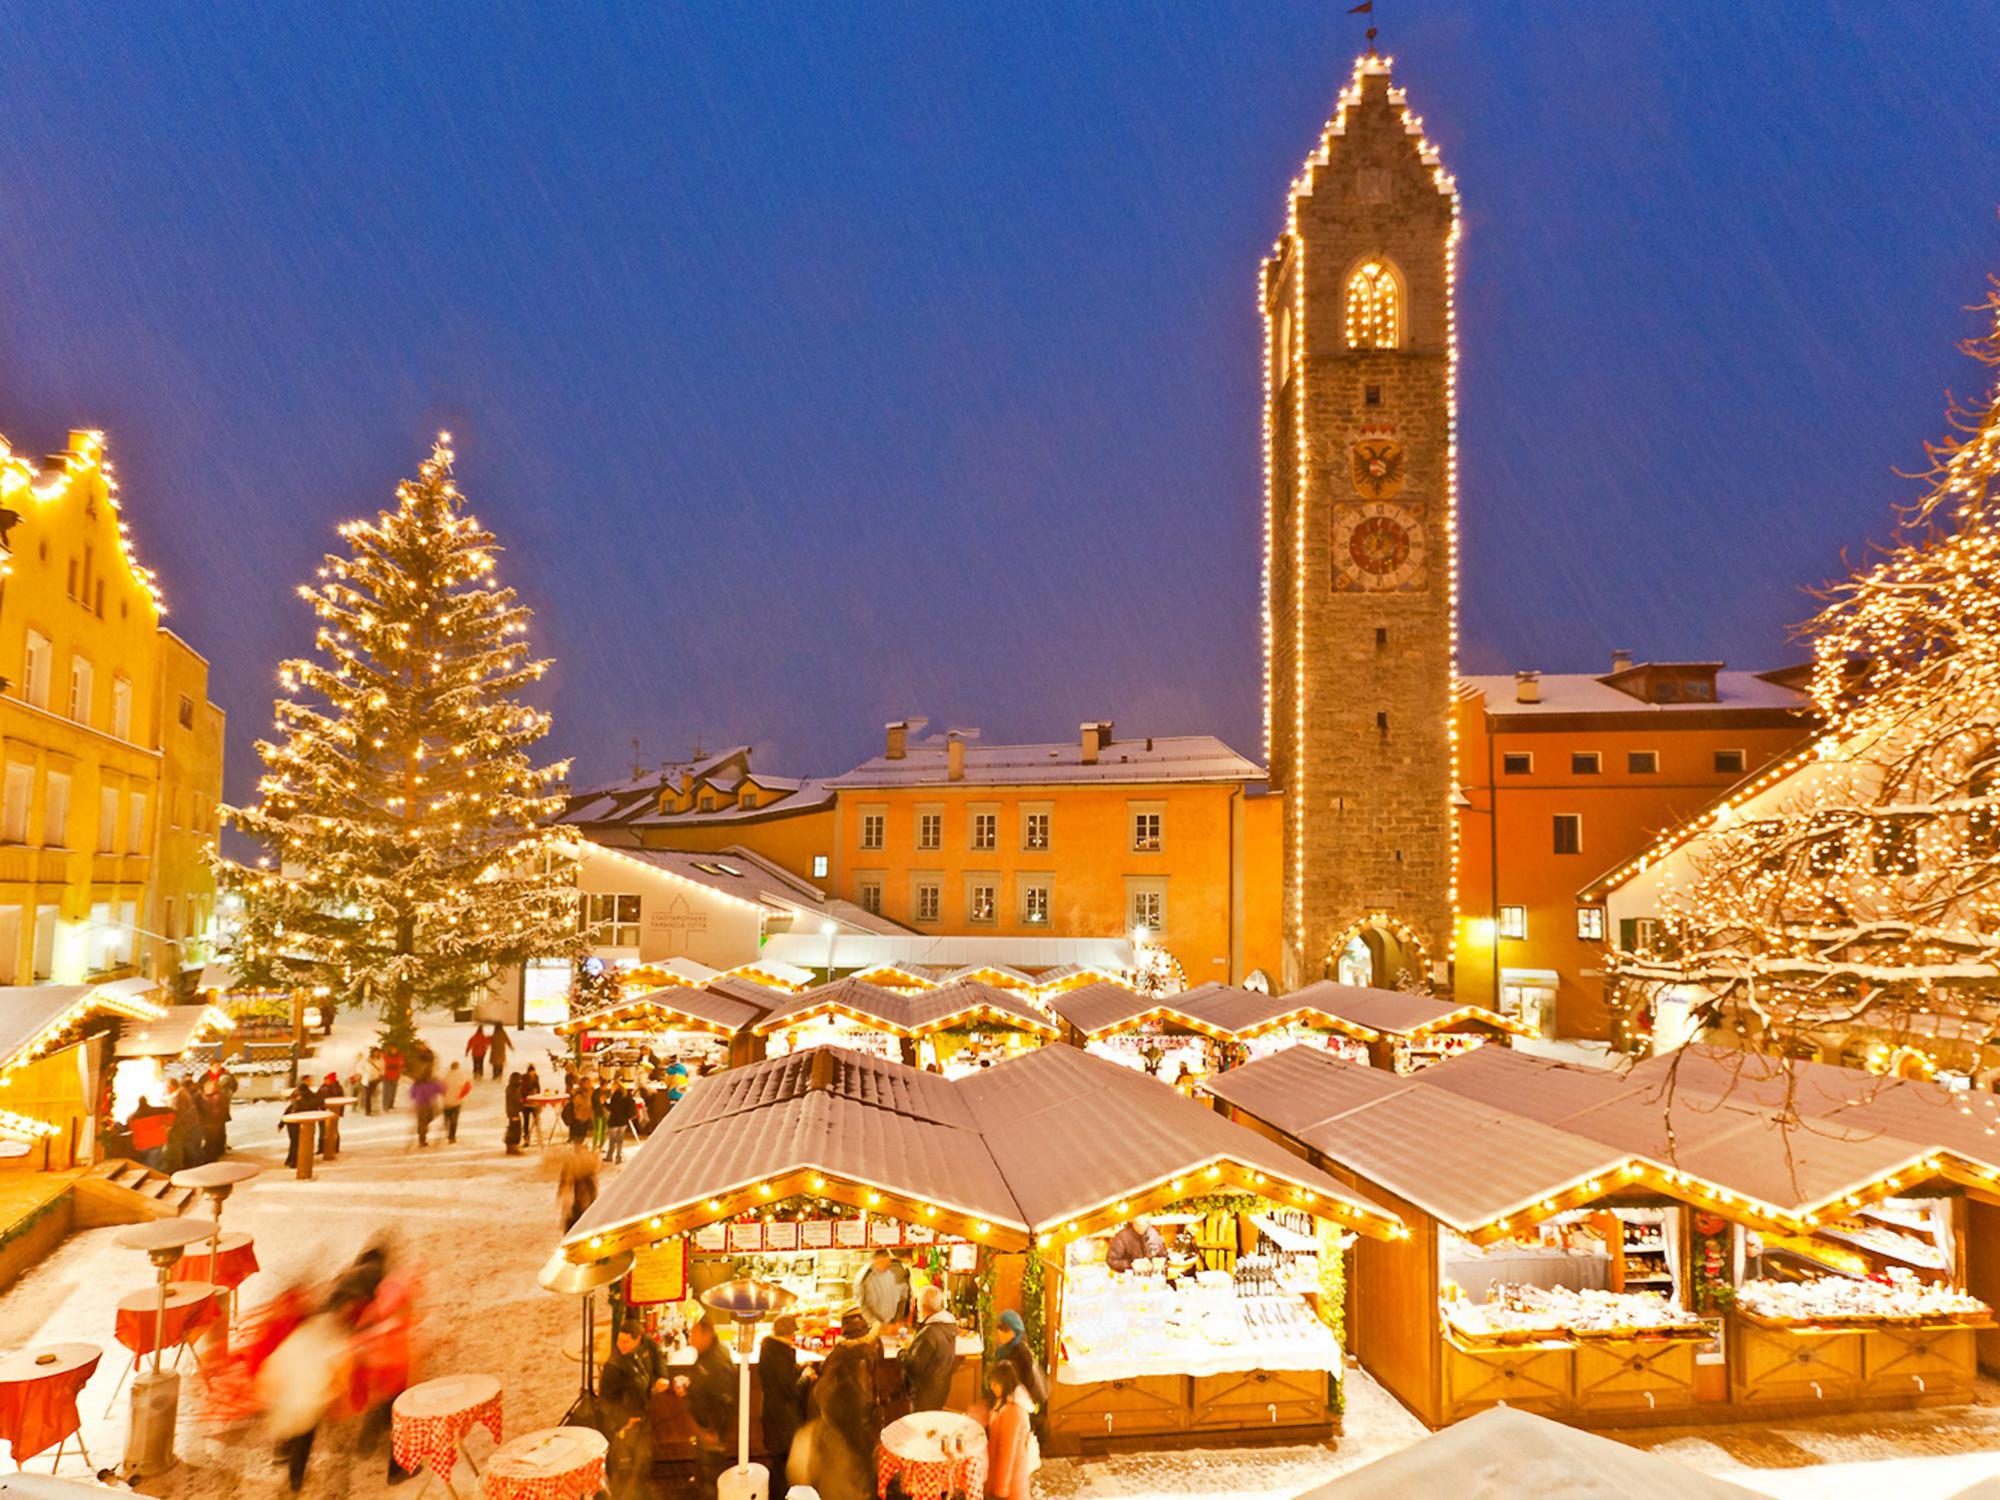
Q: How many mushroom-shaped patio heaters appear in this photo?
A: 4